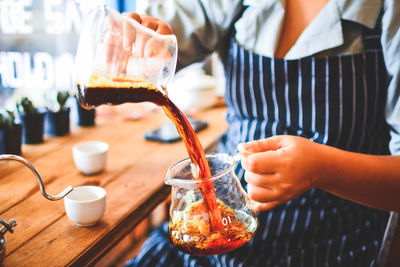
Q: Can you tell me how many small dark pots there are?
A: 4